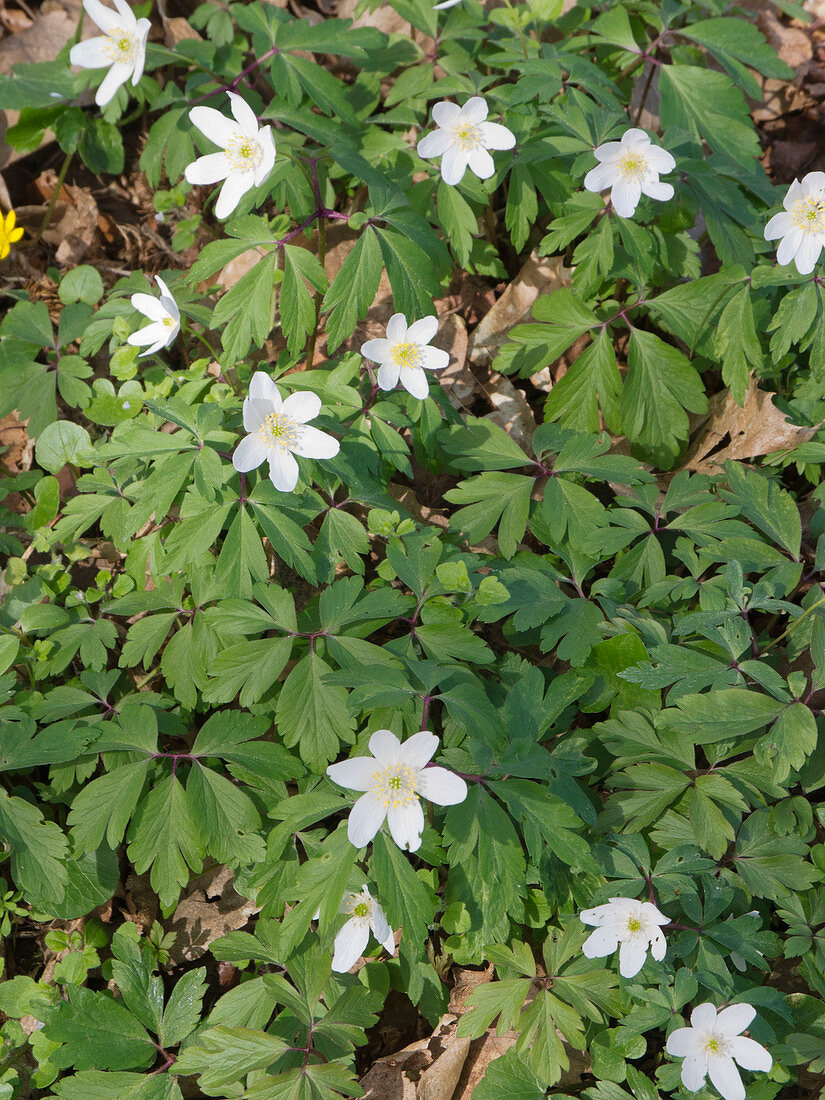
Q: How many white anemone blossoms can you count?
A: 12